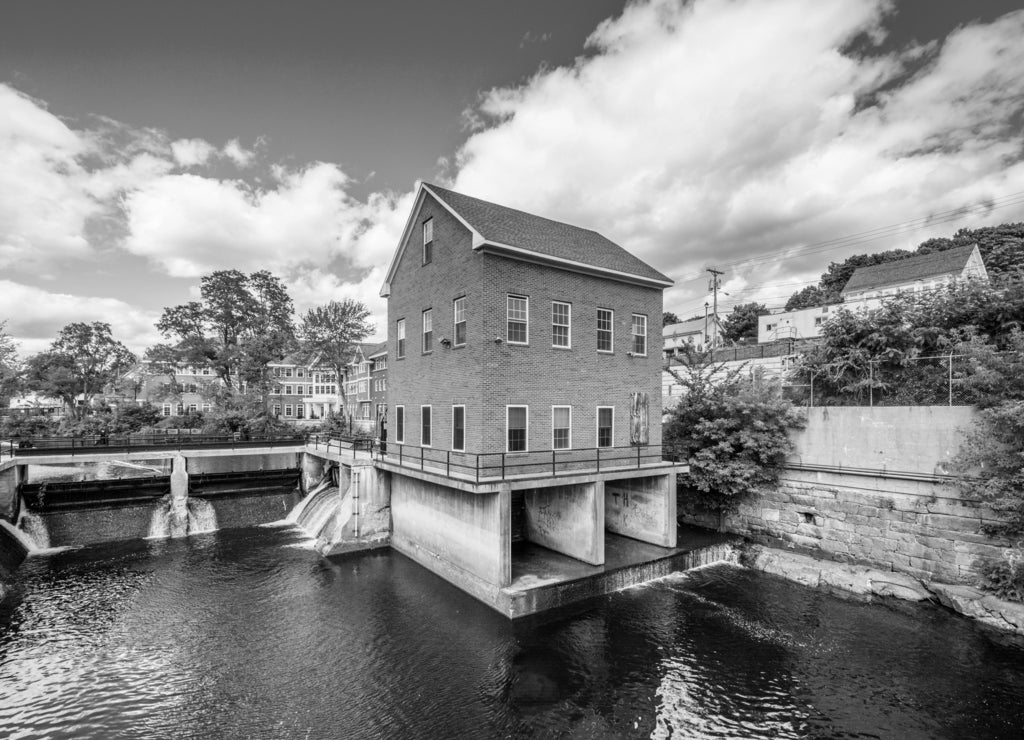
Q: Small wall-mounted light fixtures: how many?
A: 3